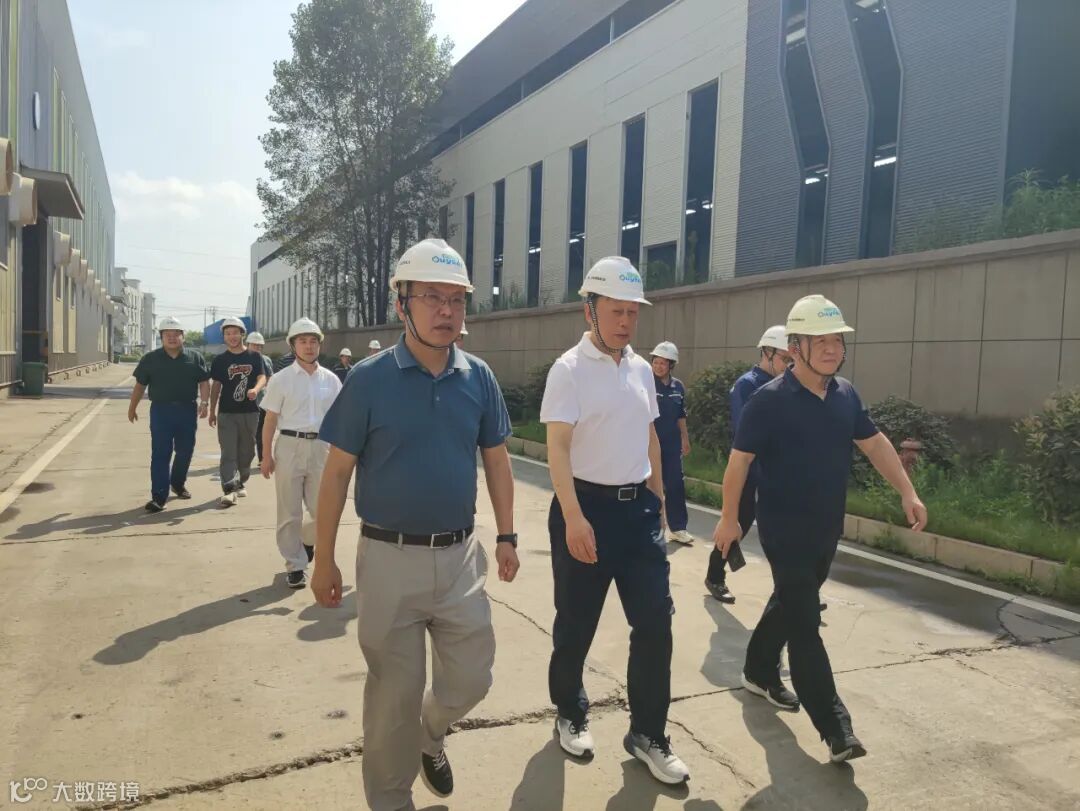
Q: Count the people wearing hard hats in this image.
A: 12